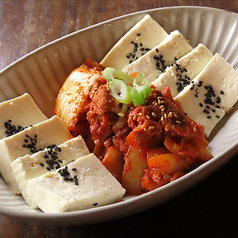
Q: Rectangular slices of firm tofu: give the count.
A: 8